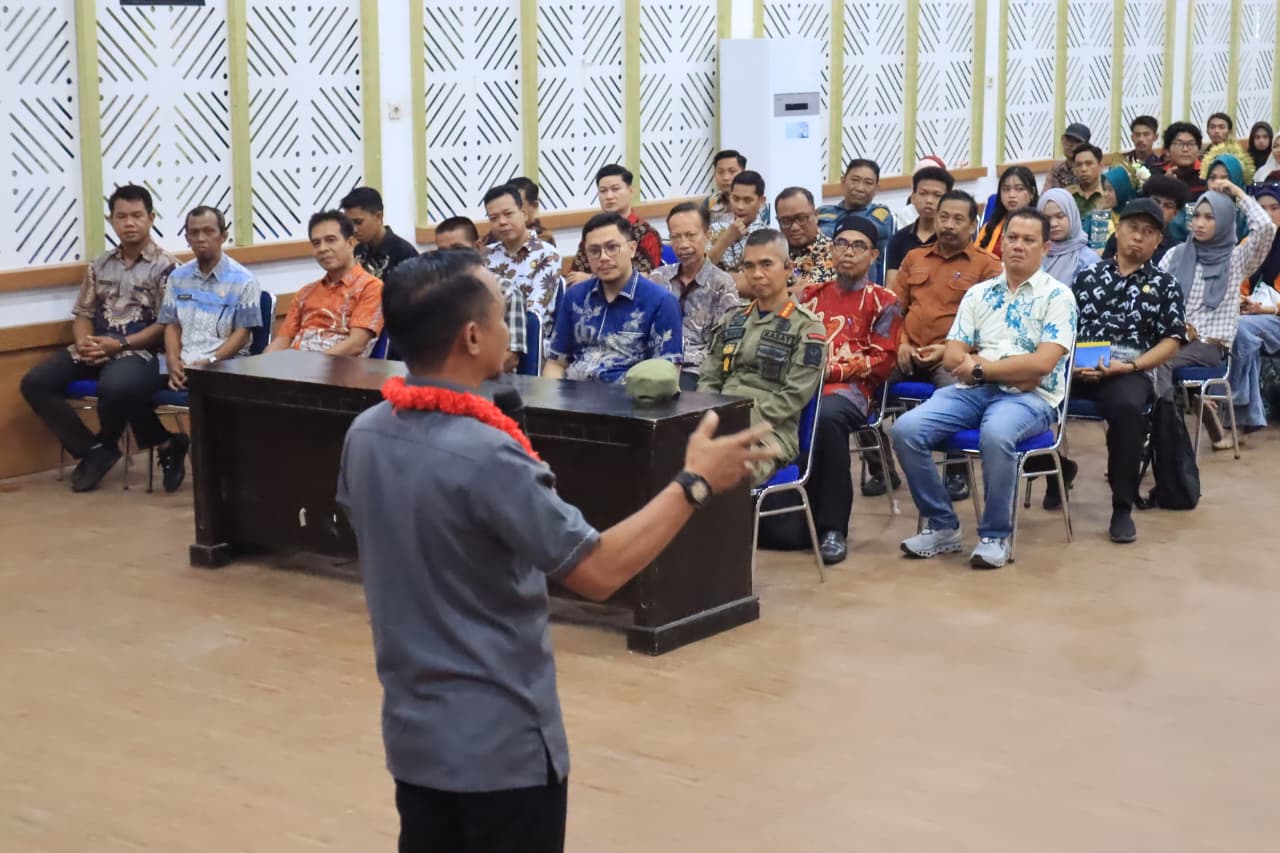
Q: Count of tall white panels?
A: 14